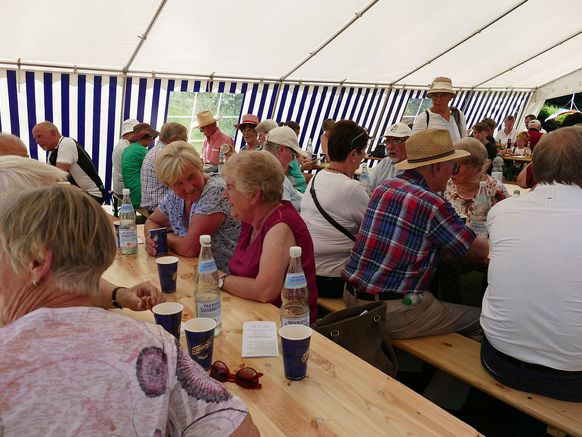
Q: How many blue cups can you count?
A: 6